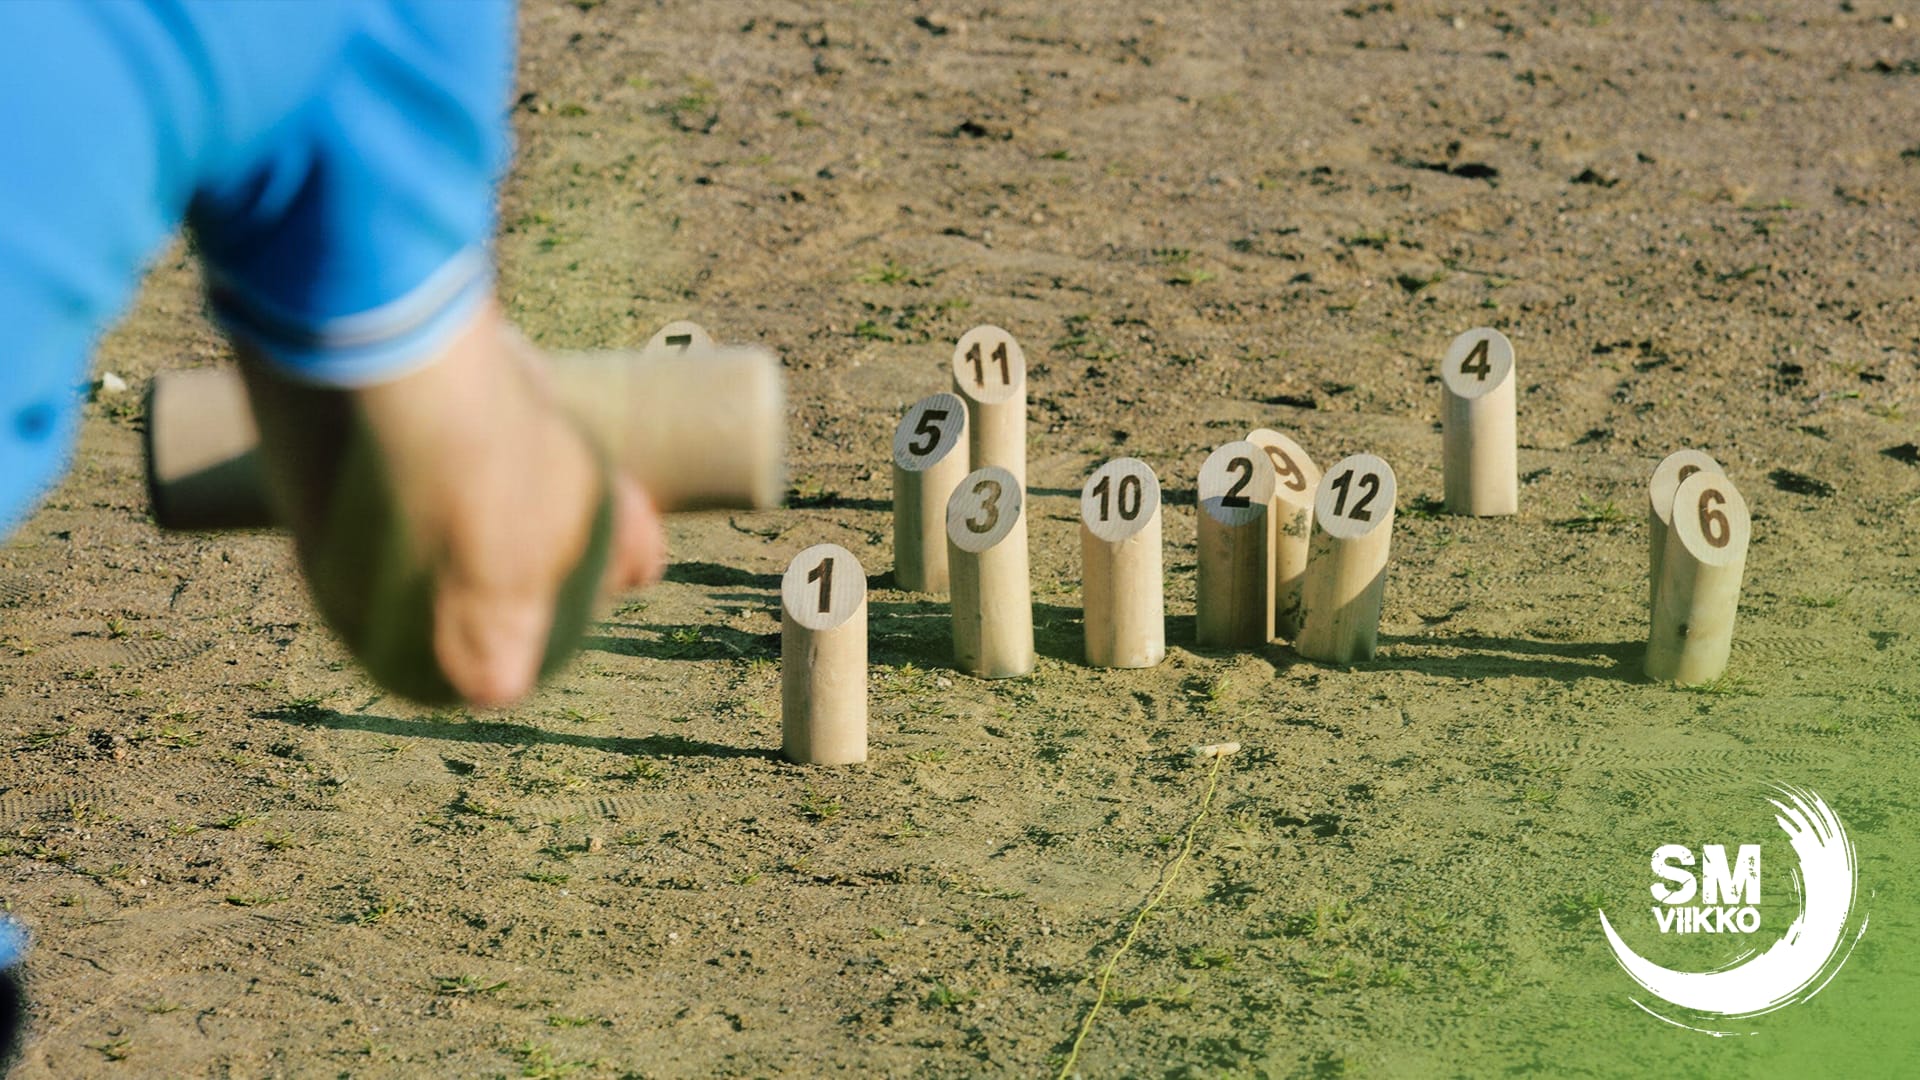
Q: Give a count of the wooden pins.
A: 12